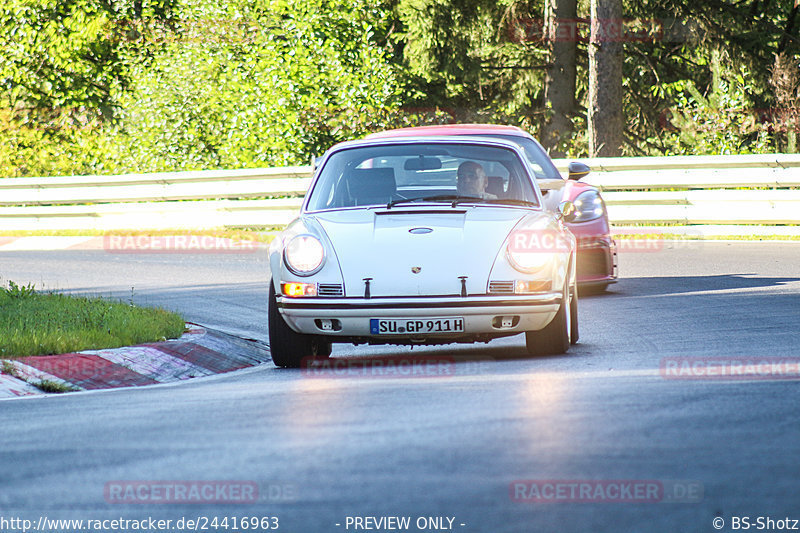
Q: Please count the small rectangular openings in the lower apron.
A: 2